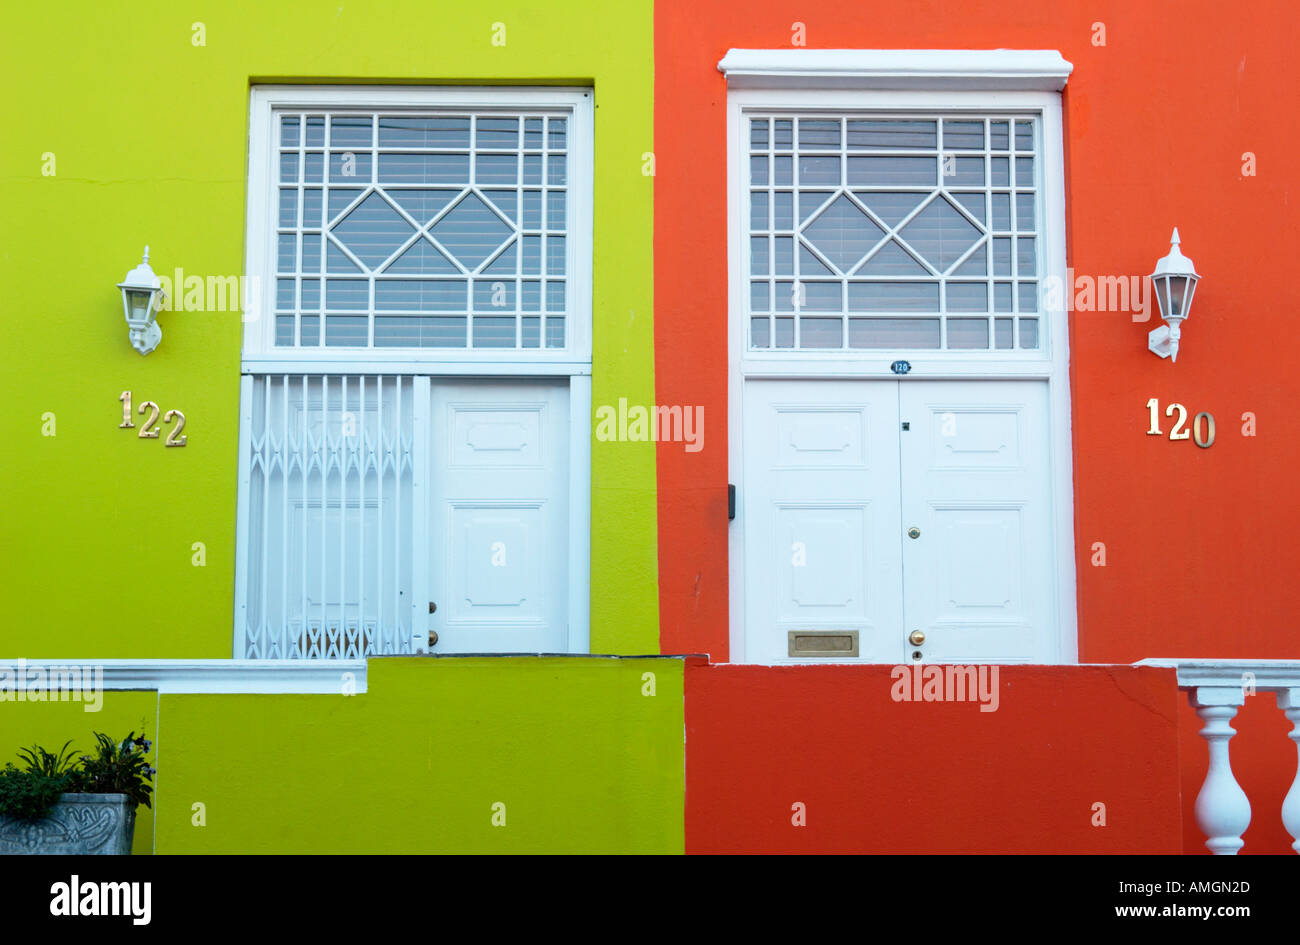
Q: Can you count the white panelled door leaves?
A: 4